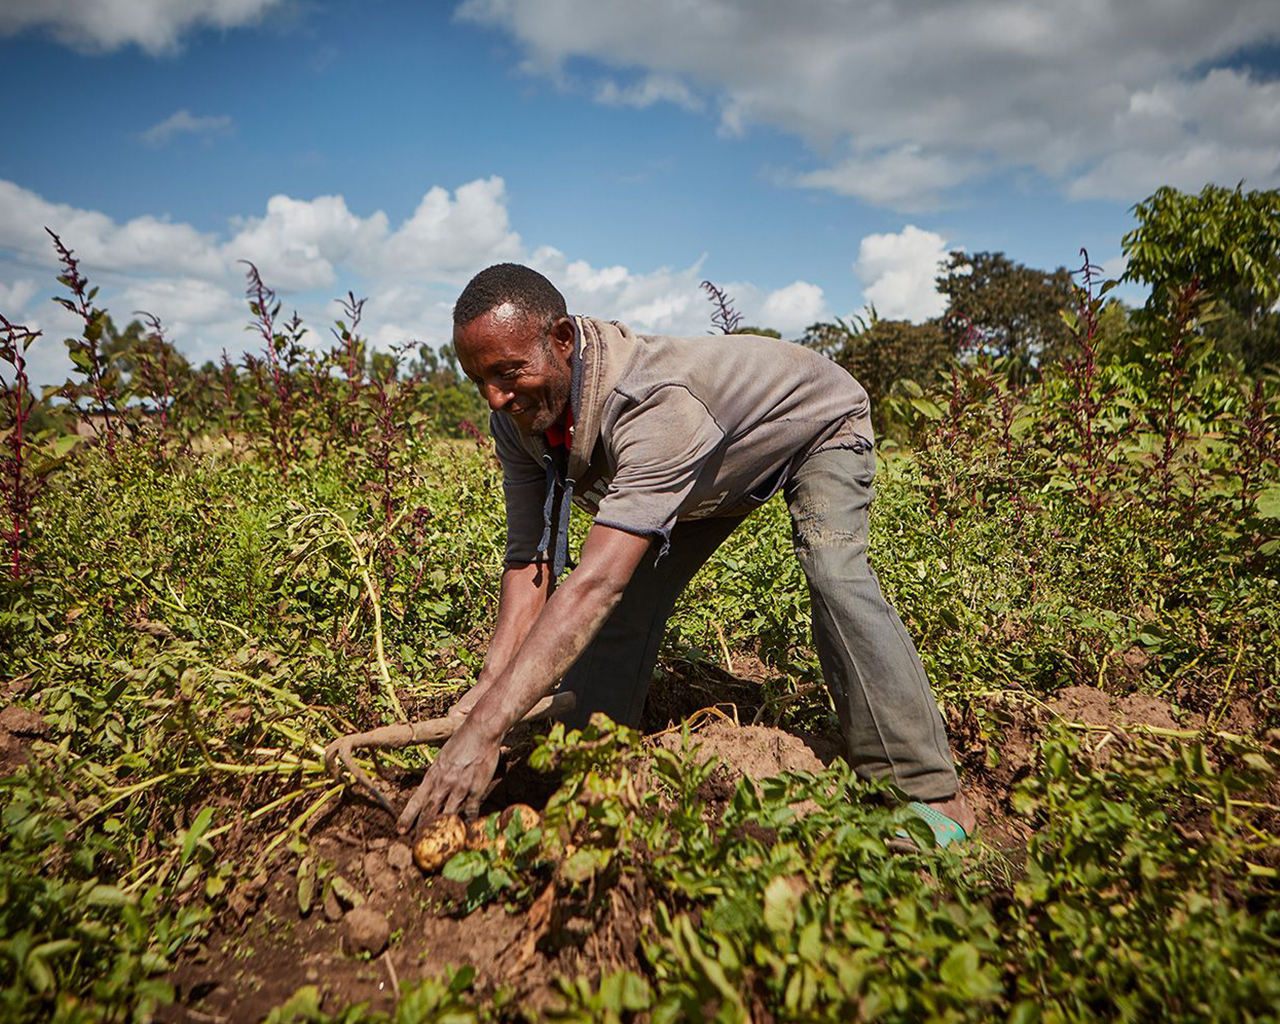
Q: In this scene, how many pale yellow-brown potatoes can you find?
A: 3